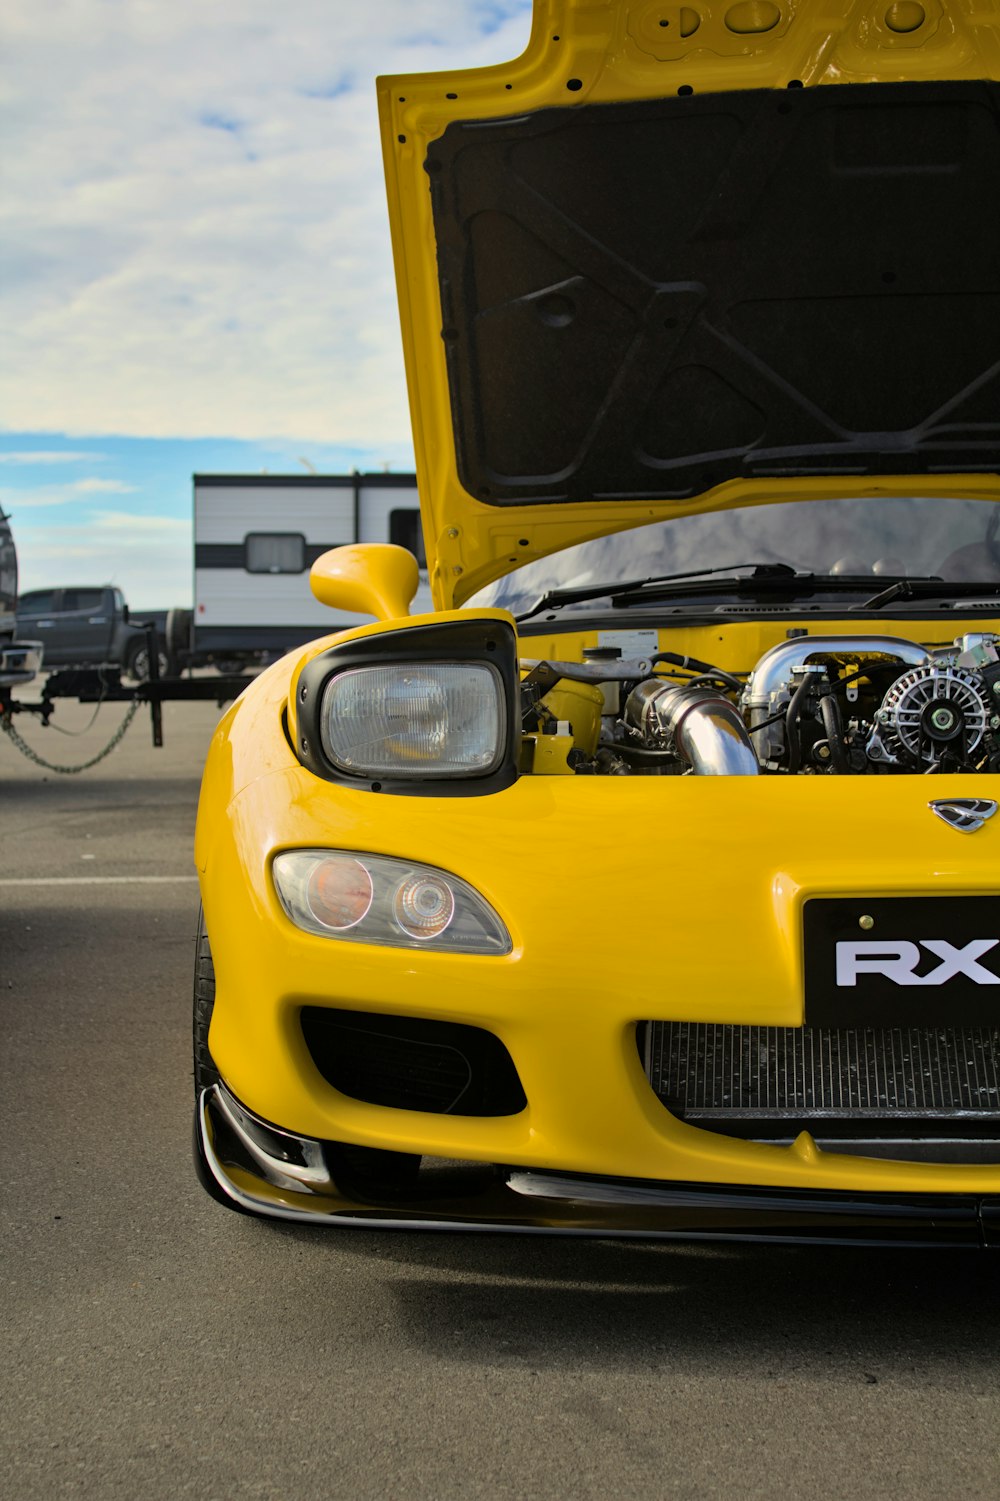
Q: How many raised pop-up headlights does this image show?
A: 1